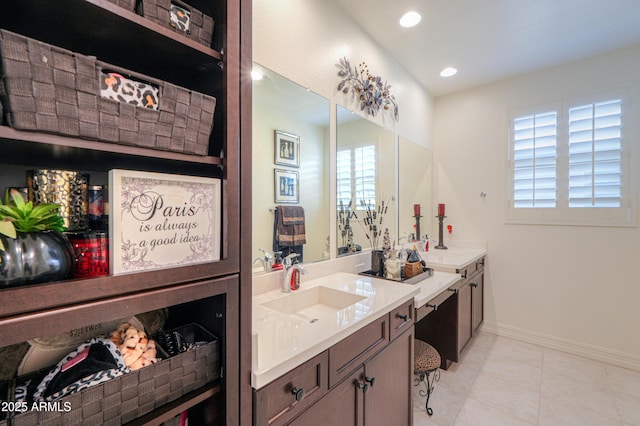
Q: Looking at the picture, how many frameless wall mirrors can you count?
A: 3